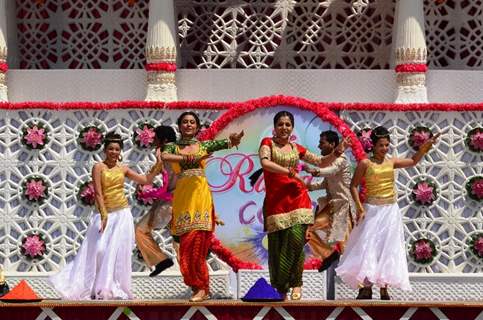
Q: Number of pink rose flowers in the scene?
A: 14